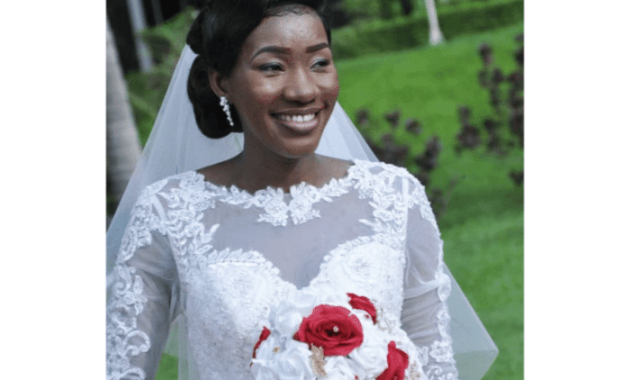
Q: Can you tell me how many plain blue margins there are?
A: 0